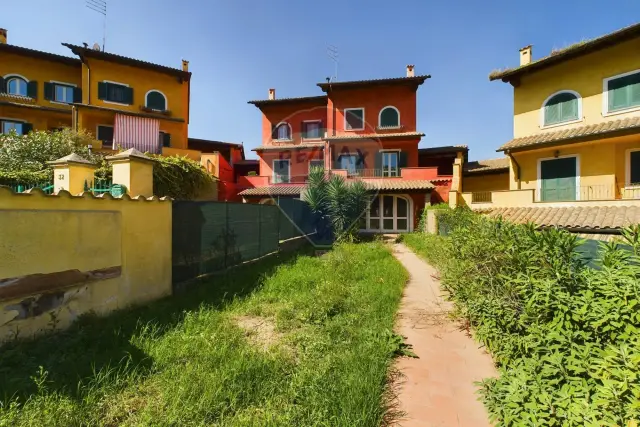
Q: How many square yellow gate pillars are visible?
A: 2